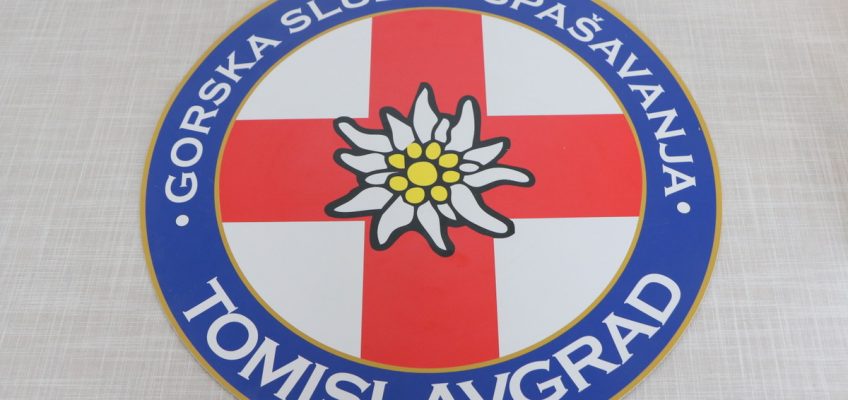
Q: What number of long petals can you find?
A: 11